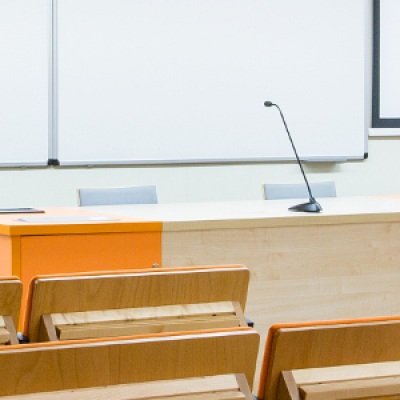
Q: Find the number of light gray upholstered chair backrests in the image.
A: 2